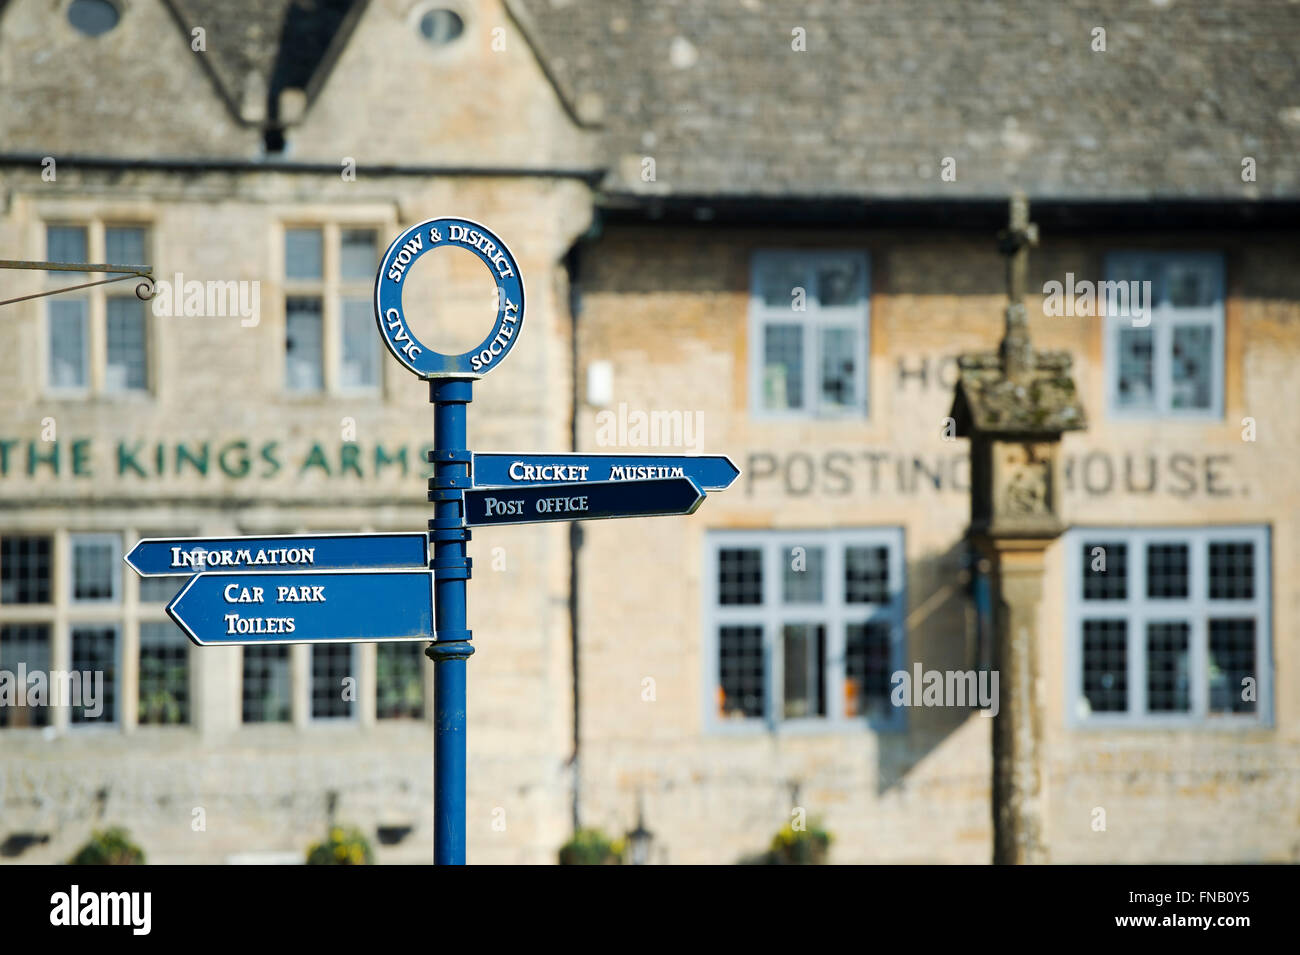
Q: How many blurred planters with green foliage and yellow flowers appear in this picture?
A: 4